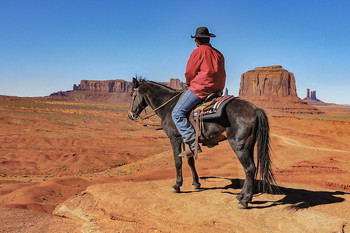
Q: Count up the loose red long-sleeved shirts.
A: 1